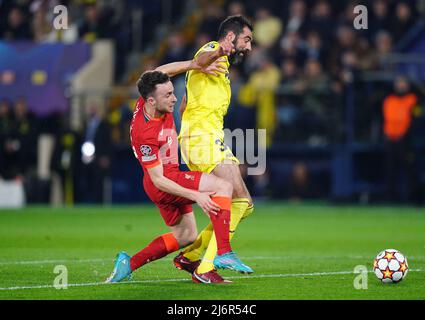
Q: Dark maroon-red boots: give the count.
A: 2